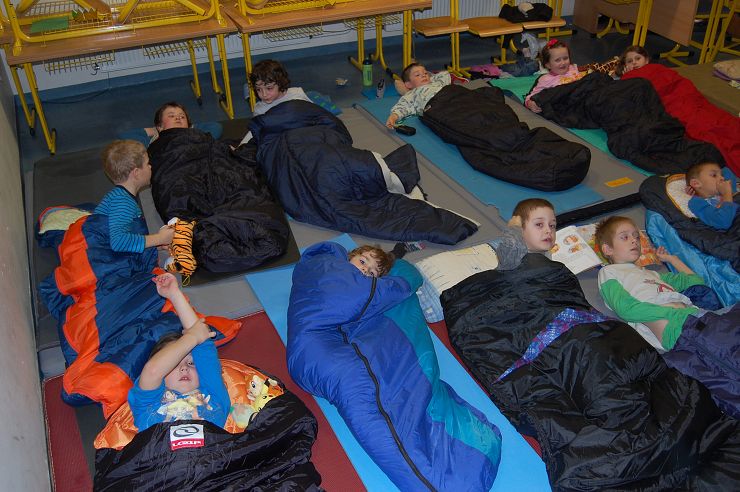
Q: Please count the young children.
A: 11